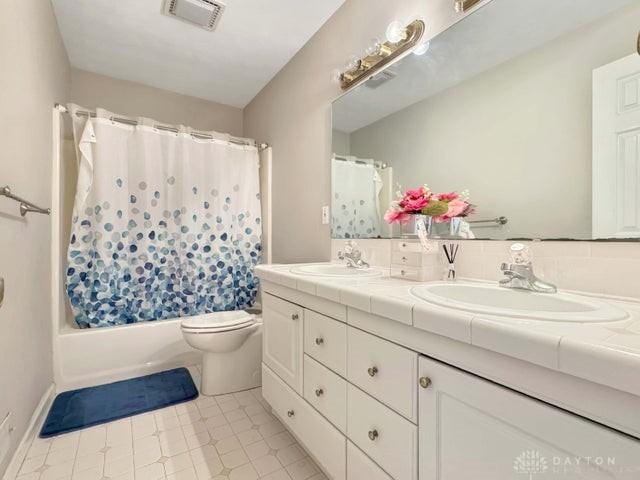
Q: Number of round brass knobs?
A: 7